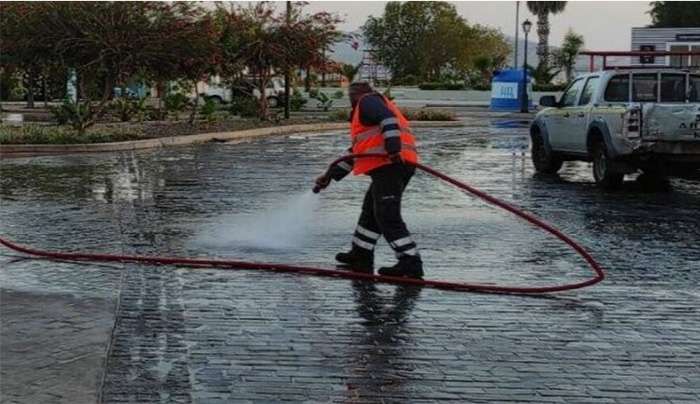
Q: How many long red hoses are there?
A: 1